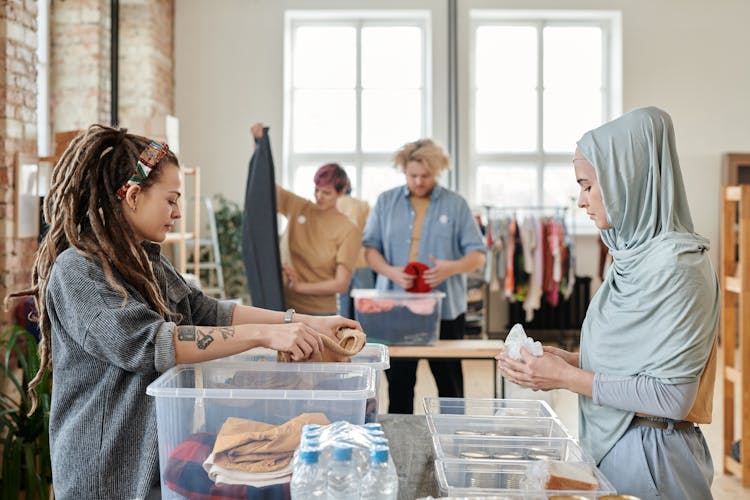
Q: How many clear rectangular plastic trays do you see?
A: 4